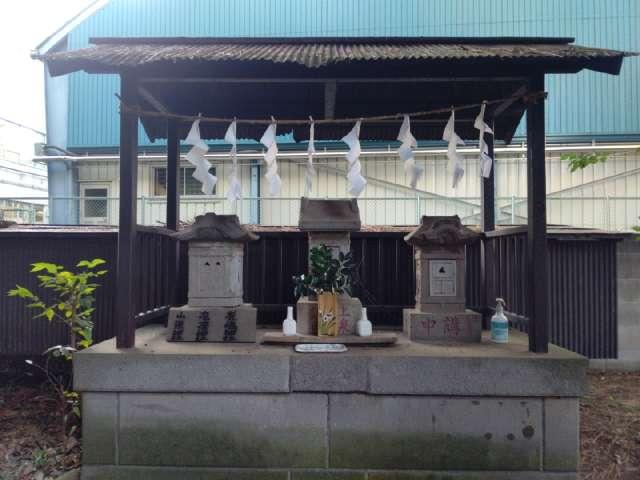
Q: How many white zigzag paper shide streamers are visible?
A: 8